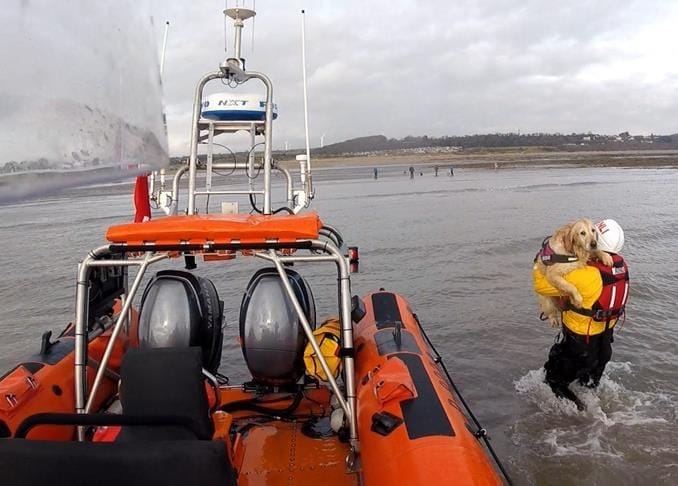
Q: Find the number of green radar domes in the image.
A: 0